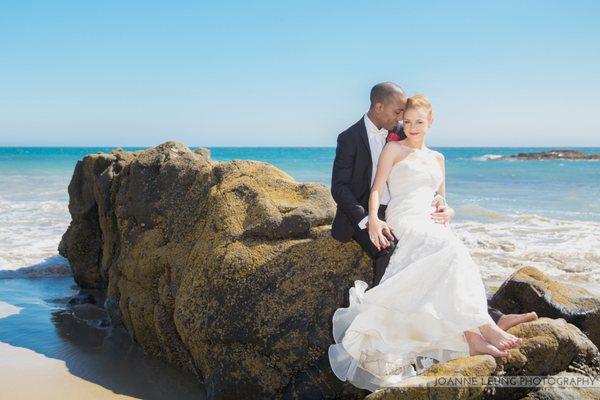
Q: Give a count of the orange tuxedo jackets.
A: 0